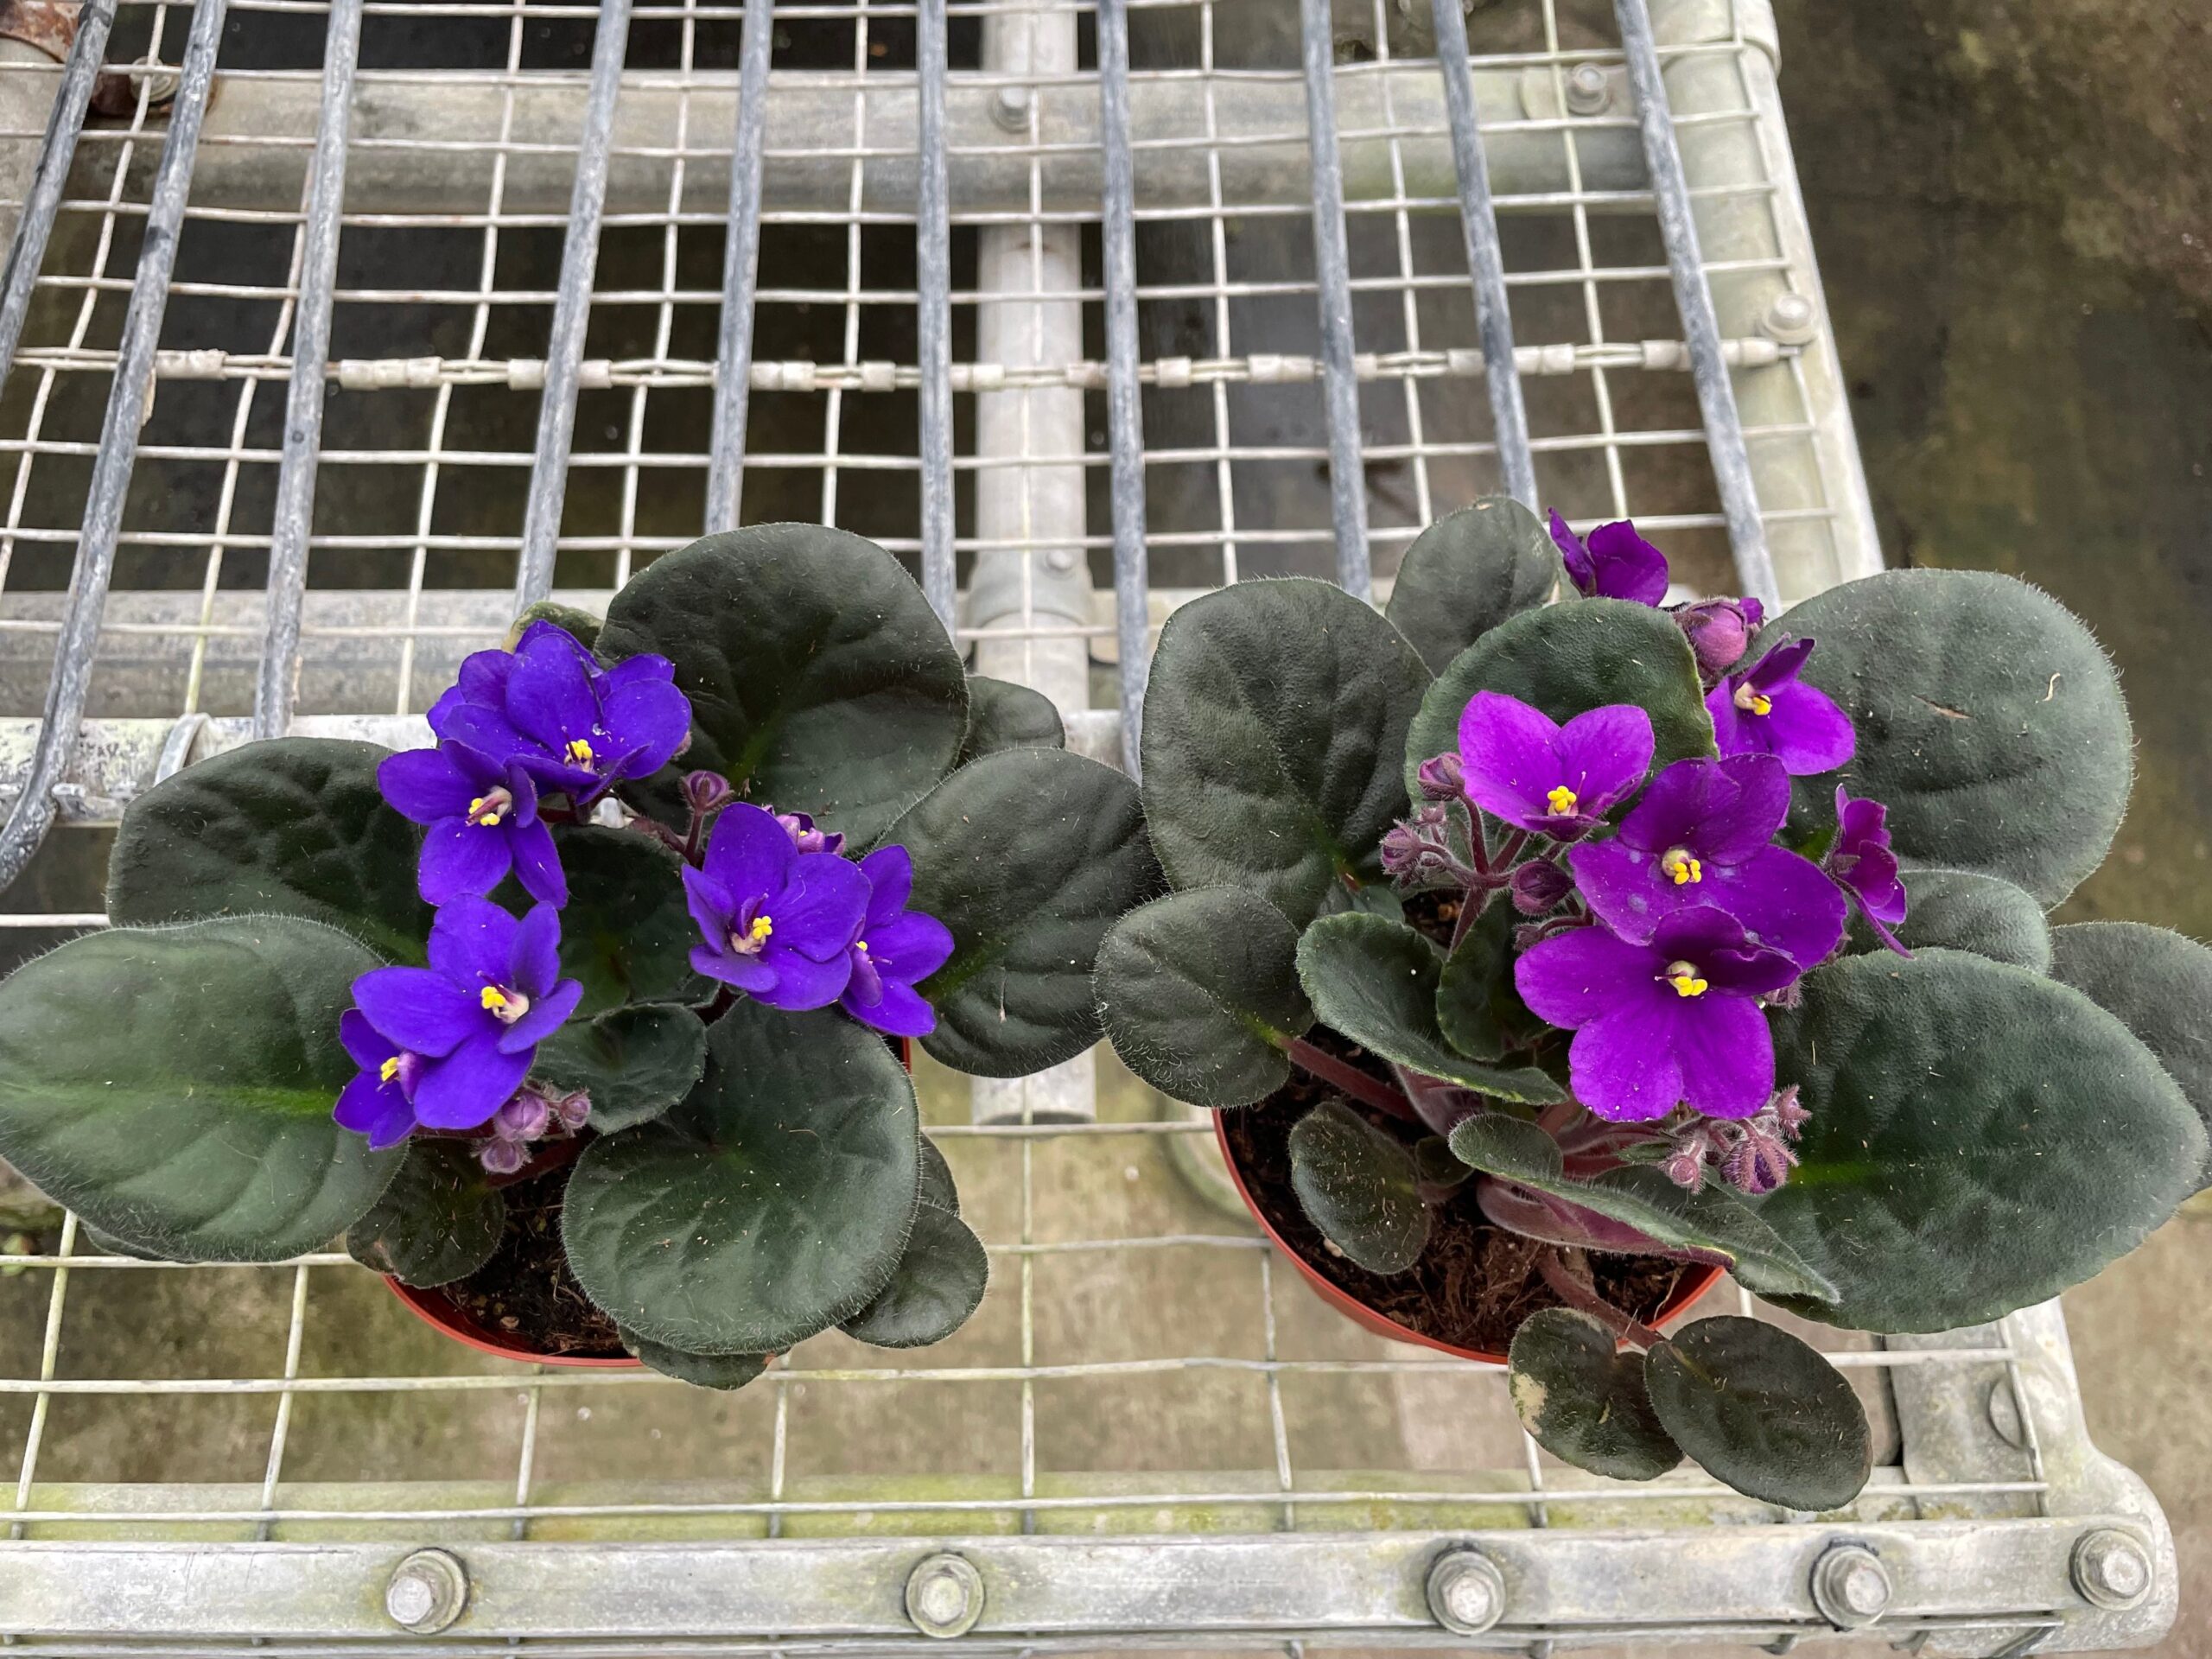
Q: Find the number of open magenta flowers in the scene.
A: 6